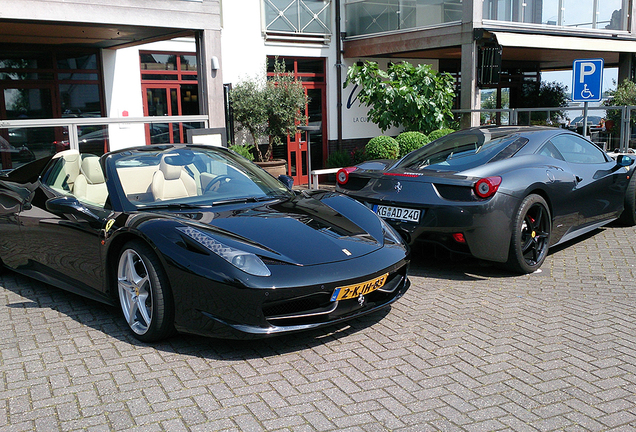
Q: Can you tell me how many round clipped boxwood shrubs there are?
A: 3